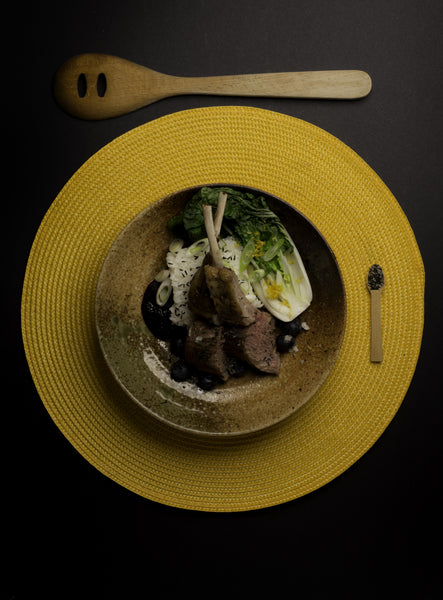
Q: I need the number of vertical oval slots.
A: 2